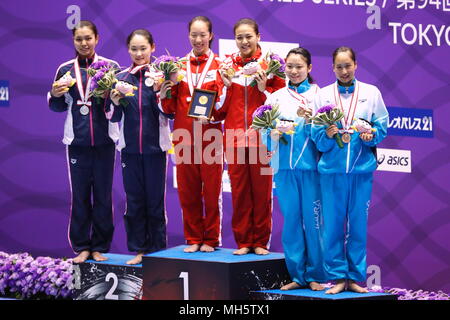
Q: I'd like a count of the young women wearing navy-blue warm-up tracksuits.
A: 2